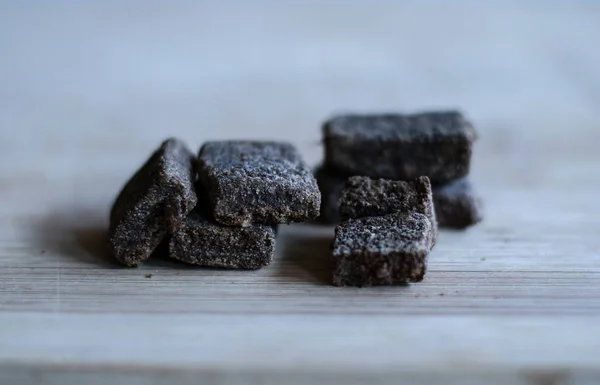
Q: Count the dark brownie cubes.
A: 7